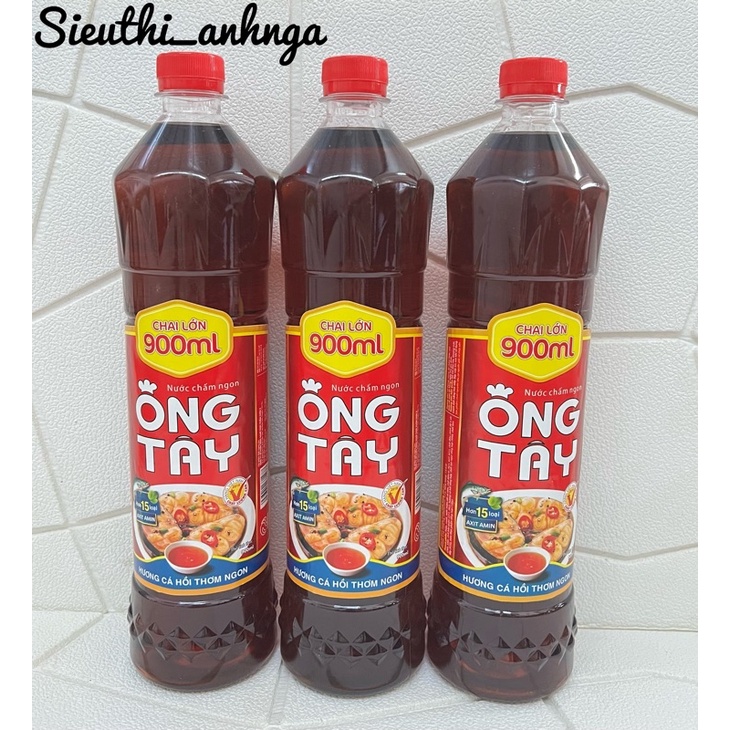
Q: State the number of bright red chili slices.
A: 9